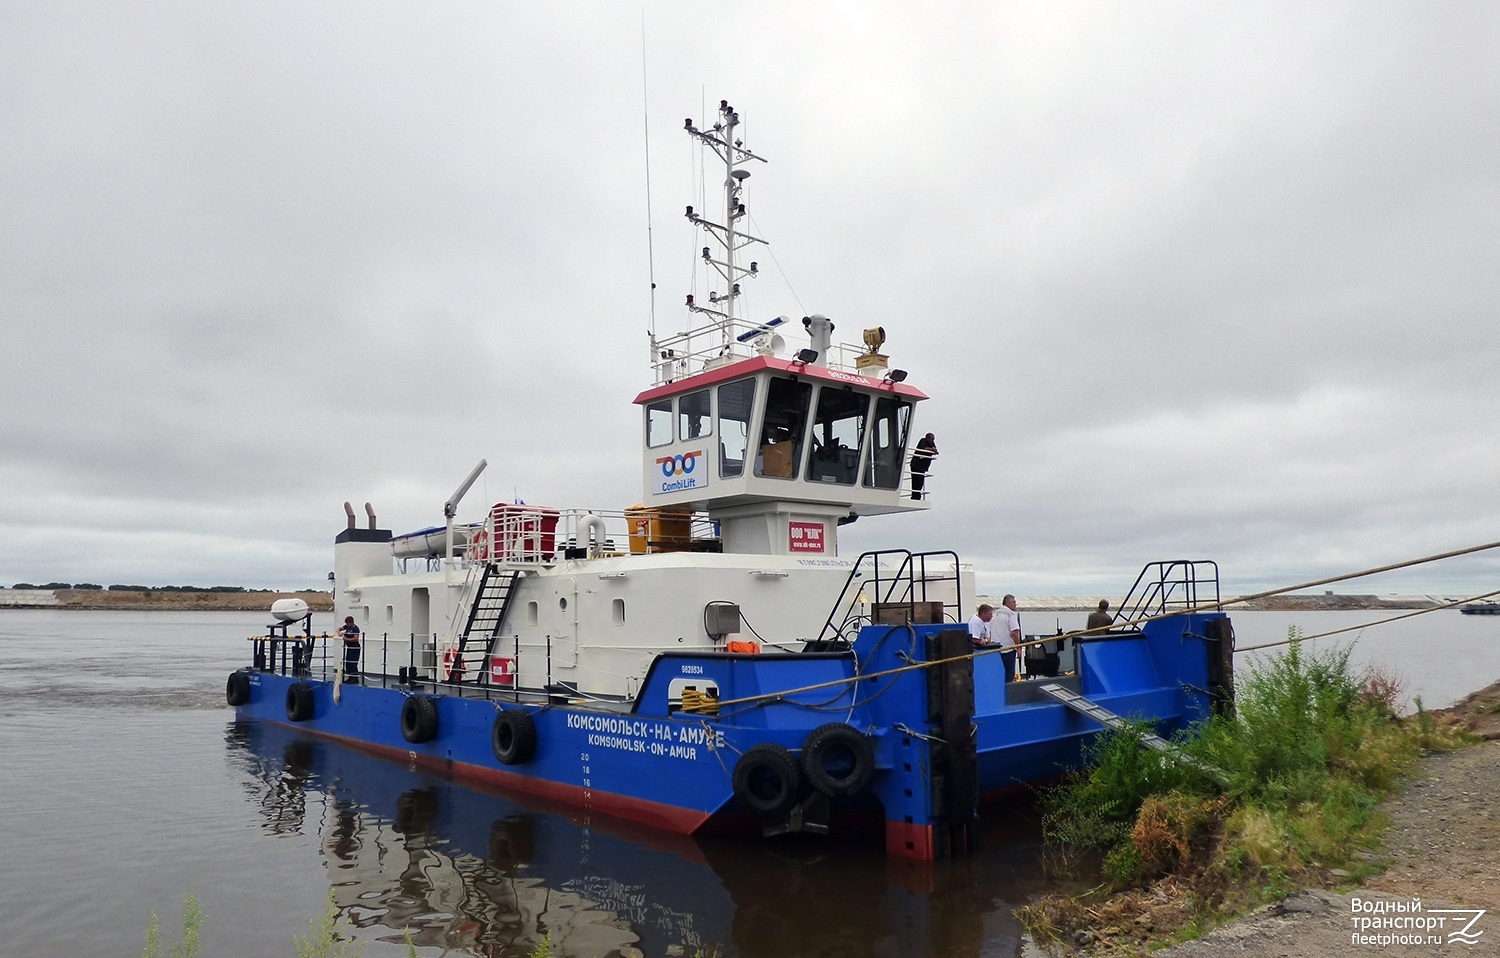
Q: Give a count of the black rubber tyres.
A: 6